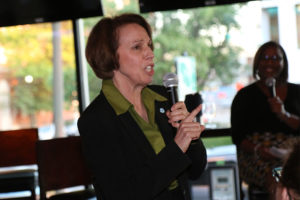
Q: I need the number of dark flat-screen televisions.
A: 2